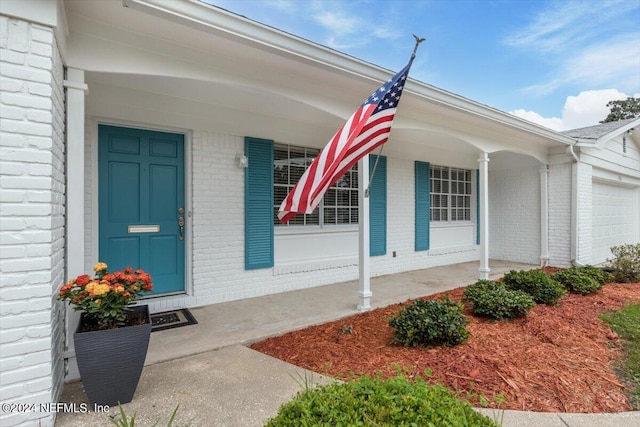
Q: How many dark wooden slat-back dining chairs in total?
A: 0